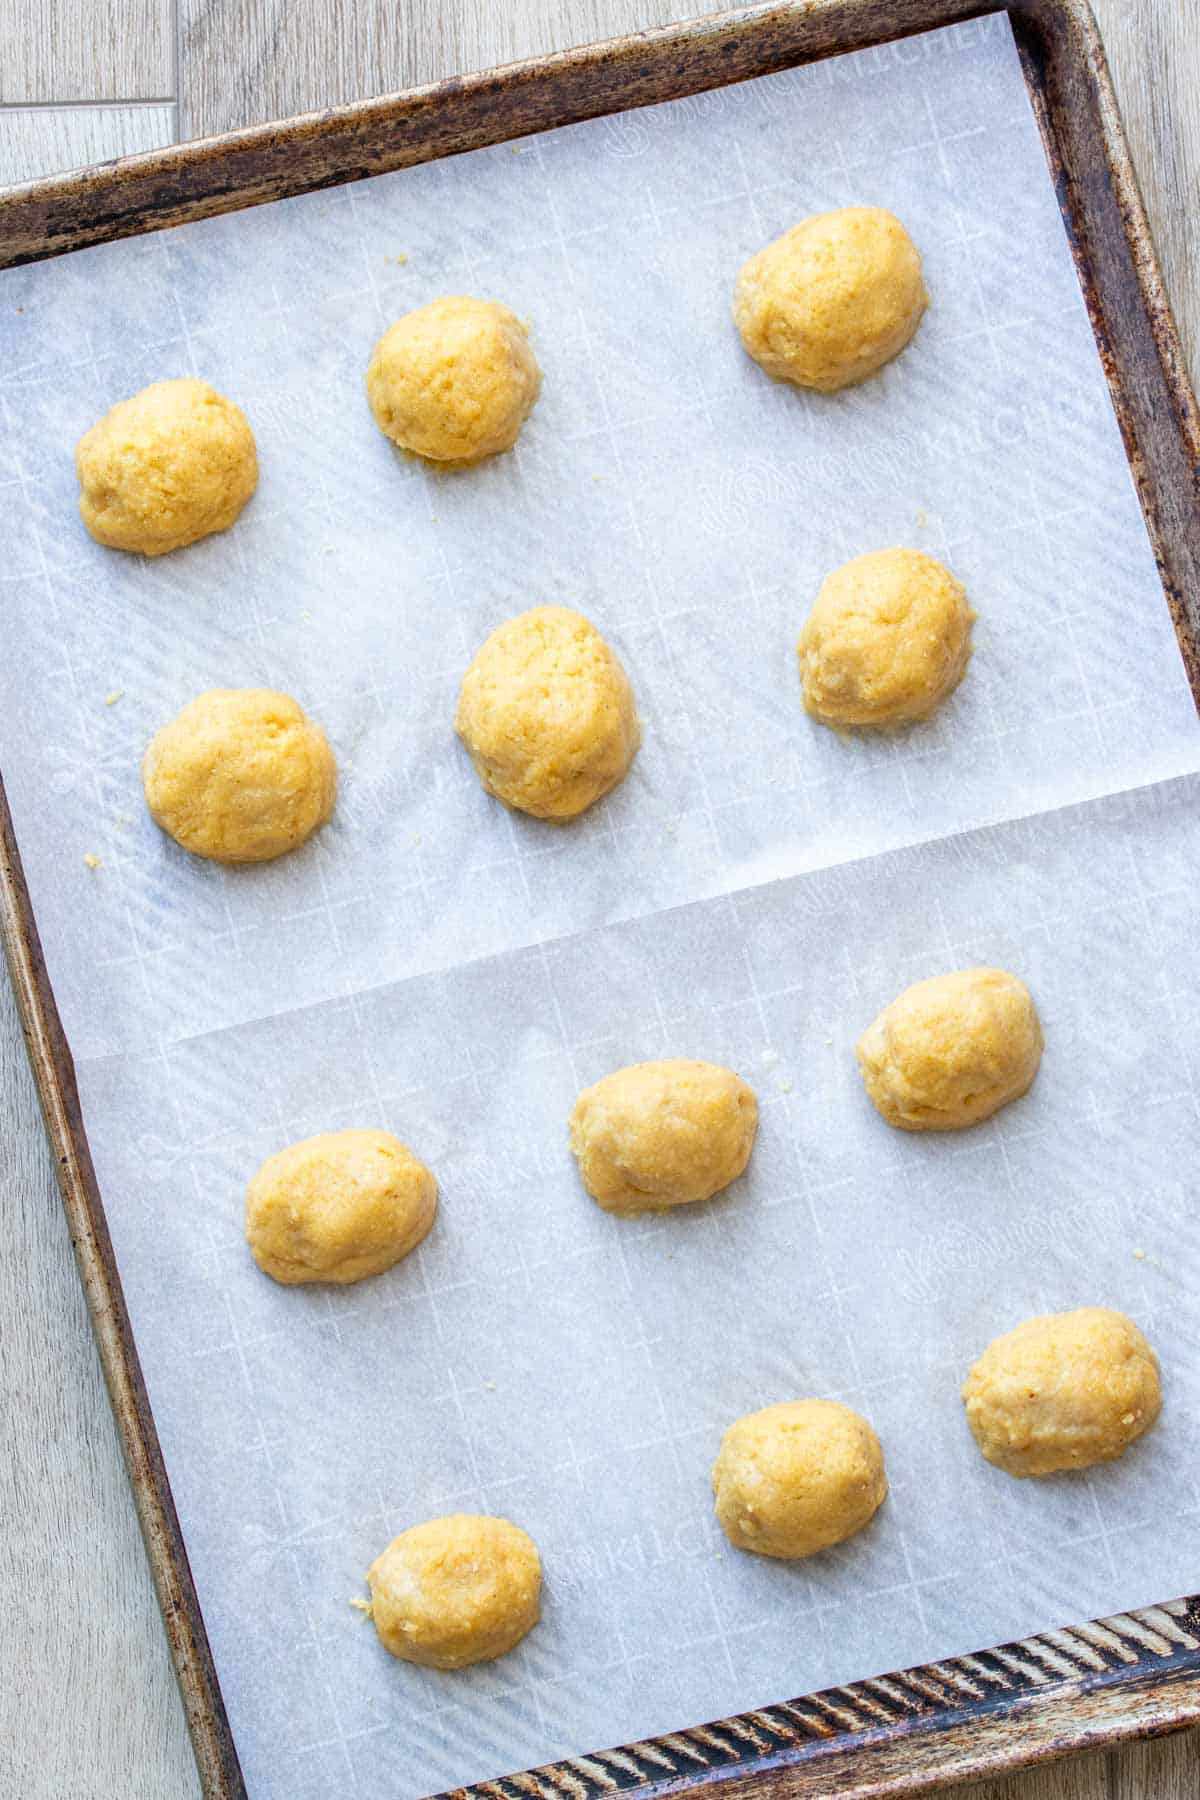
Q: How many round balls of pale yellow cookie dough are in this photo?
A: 12